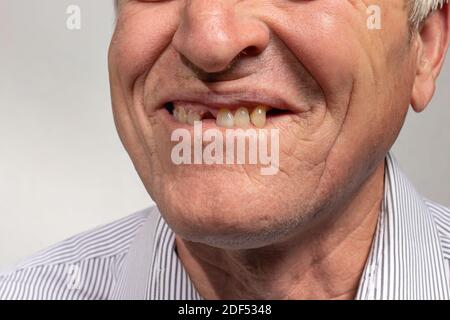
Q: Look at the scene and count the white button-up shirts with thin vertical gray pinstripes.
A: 1